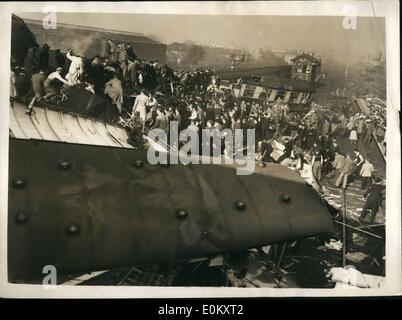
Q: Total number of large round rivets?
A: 8